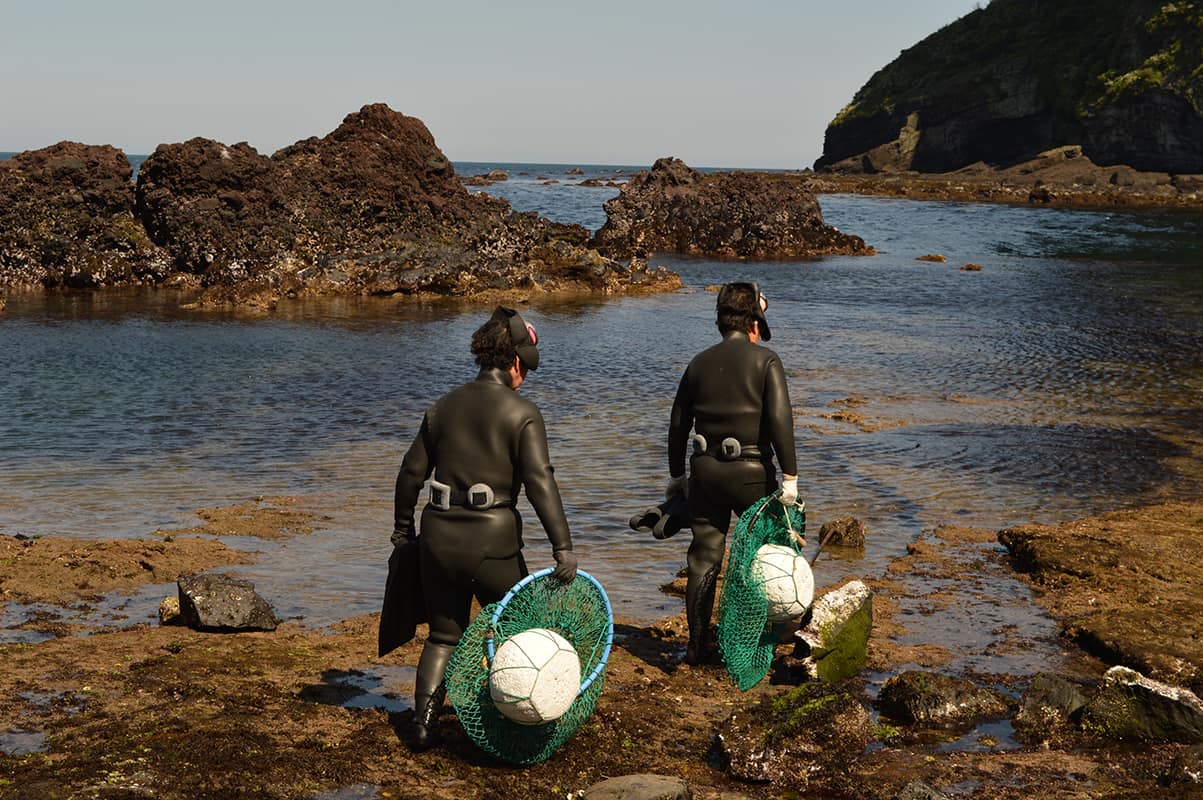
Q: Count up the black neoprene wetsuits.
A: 2